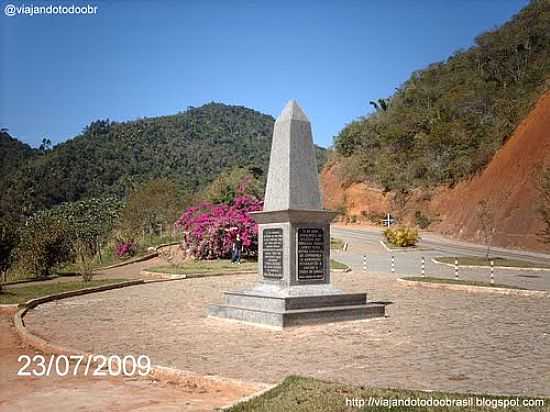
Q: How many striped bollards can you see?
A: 5